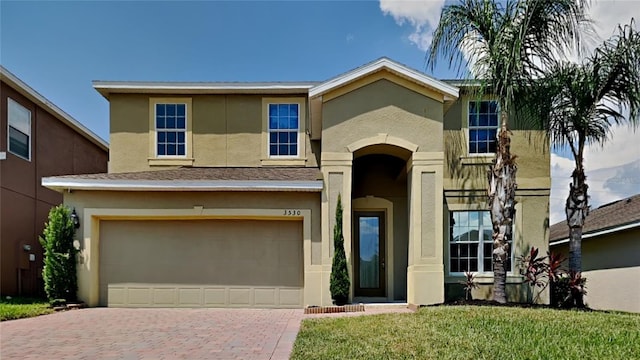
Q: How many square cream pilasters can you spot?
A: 2